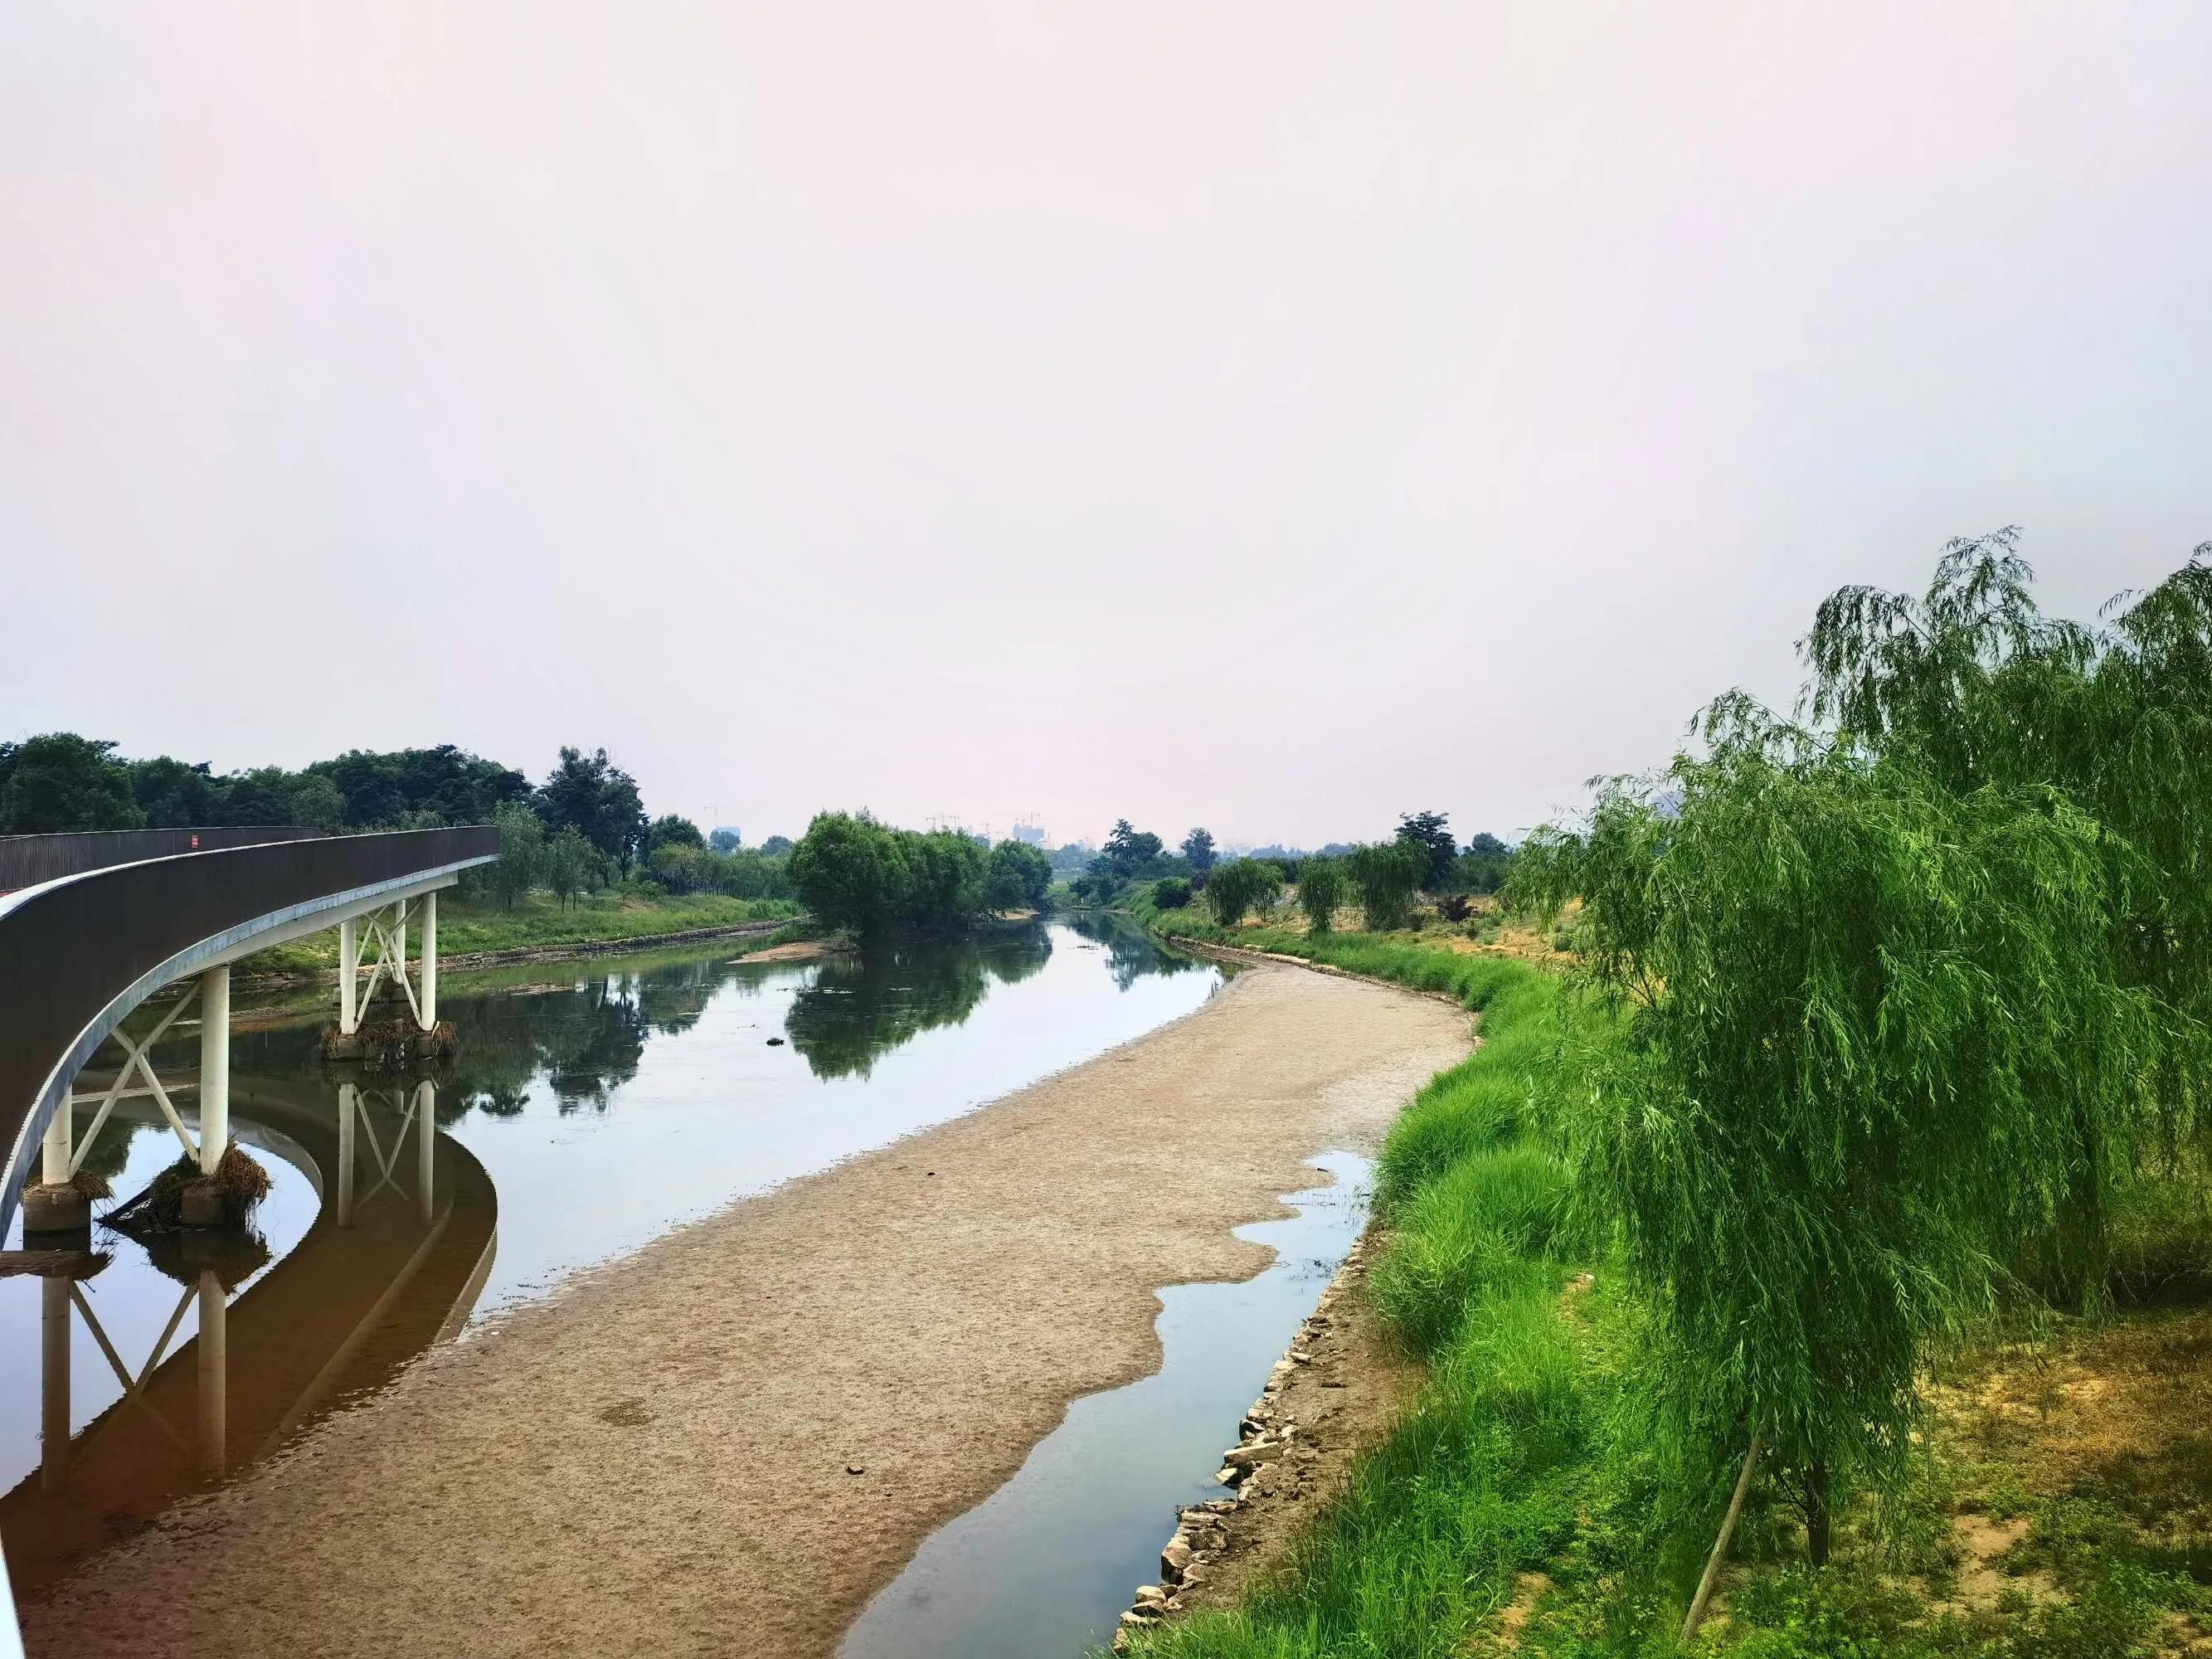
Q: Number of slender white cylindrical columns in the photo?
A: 5